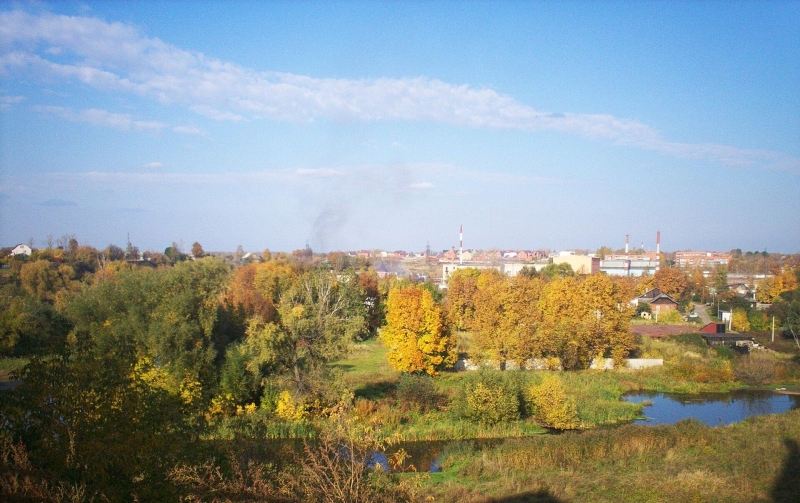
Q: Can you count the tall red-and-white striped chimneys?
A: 3